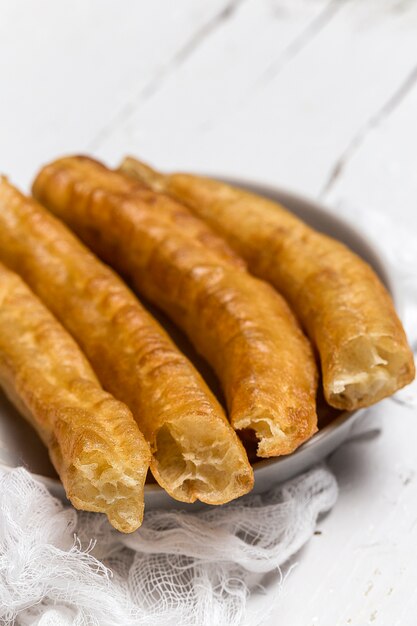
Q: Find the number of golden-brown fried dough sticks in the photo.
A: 4